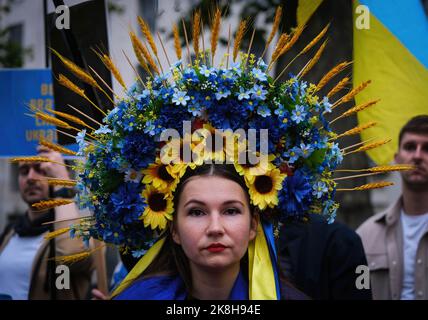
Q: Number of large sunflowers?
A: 6